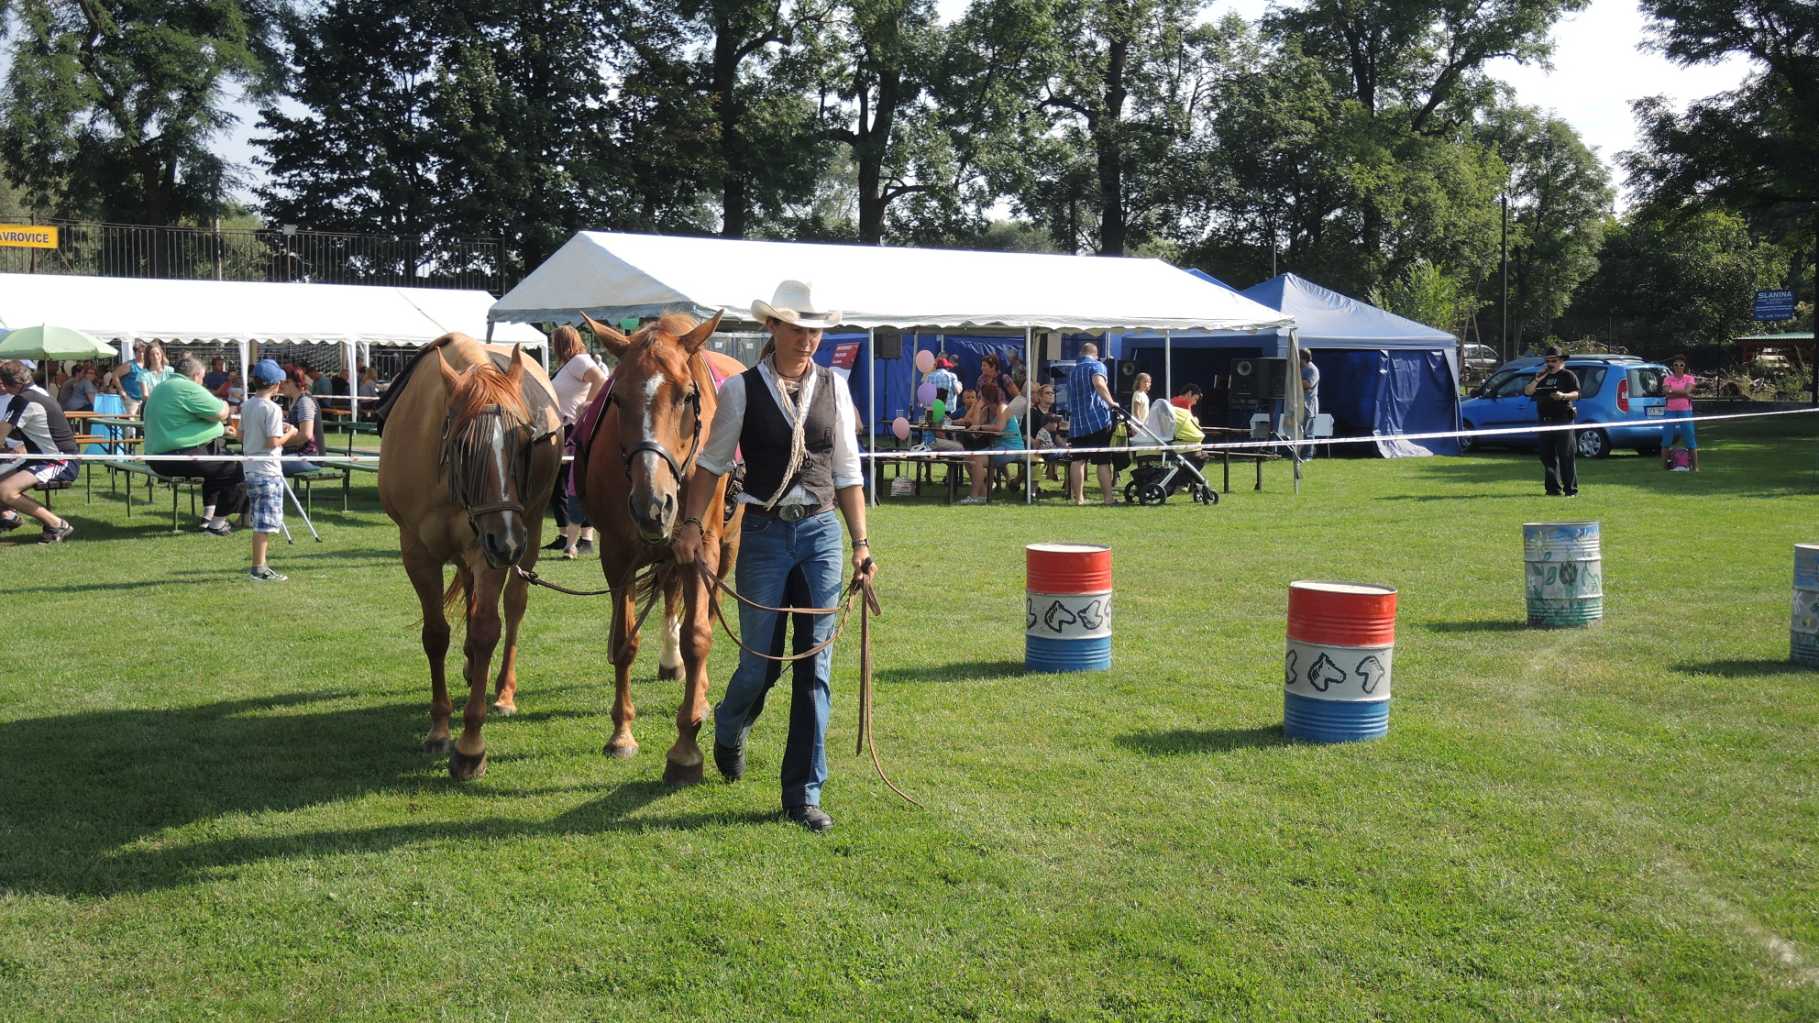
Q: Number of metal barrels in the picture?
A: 4